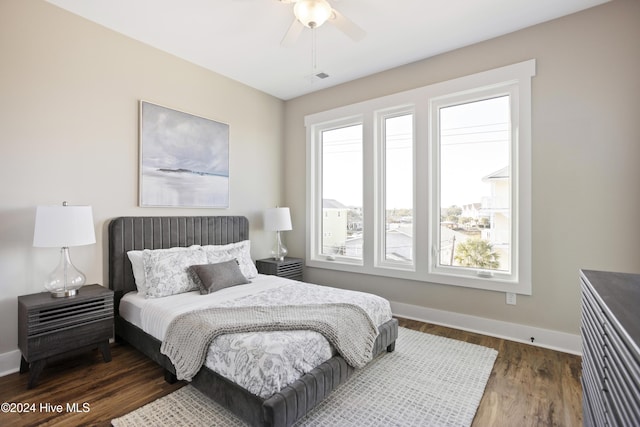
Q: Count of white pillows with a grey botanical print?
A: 2